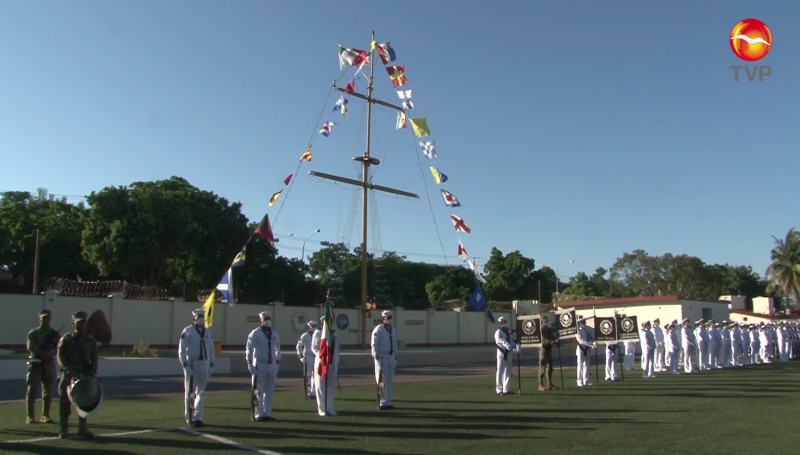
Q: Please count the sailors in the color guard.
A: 5